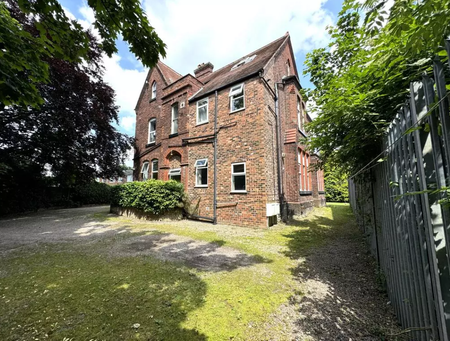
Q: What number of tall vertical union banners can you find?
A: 0